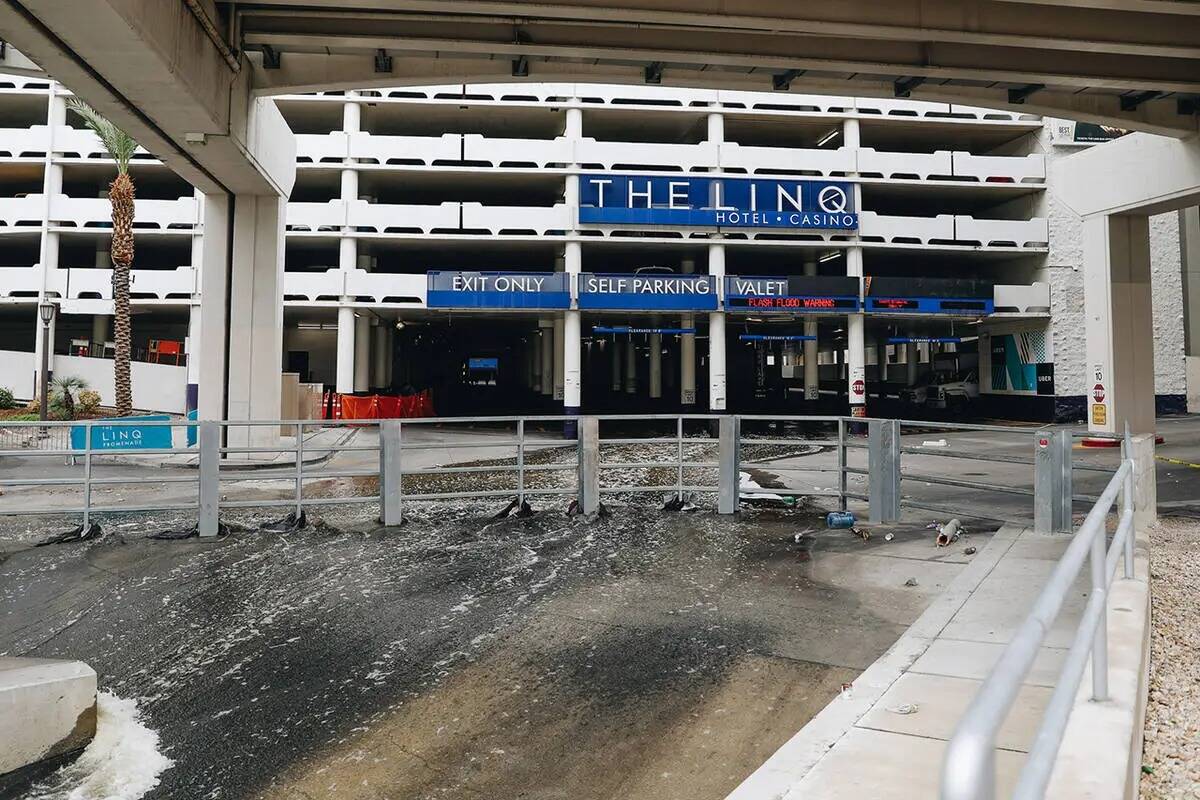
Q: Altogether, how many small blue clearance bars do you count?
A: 3